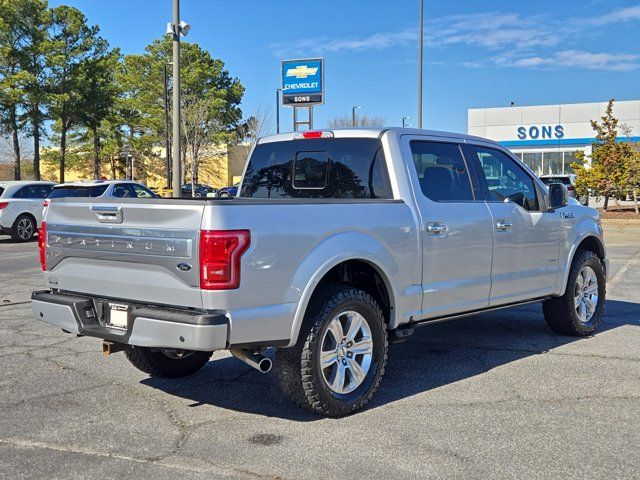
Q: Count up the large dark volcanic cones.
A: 0